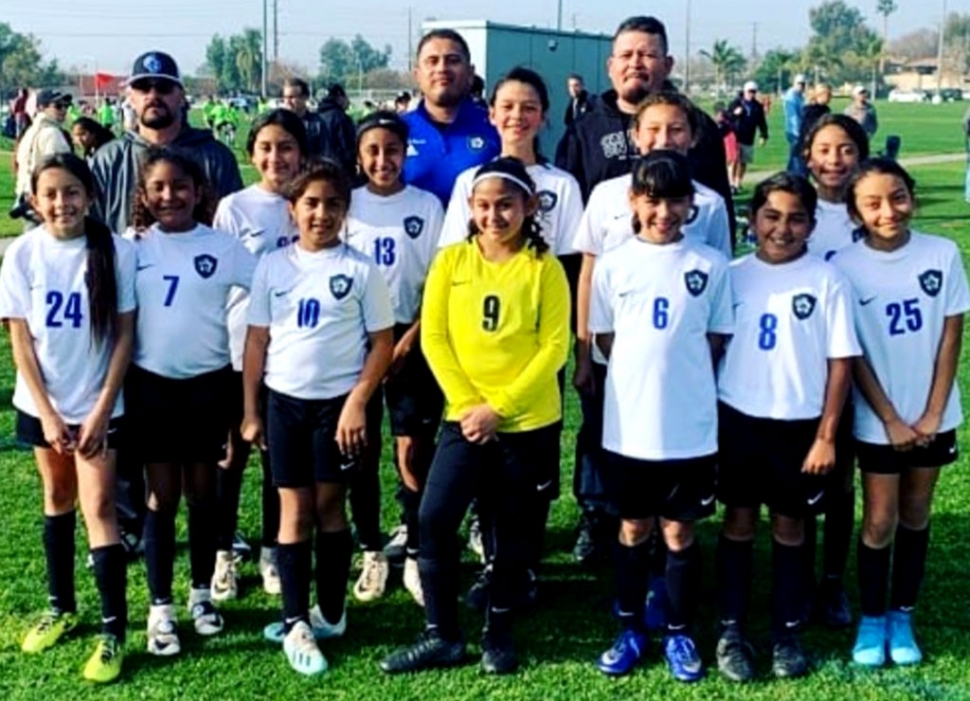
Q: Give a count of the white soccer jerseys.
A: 11